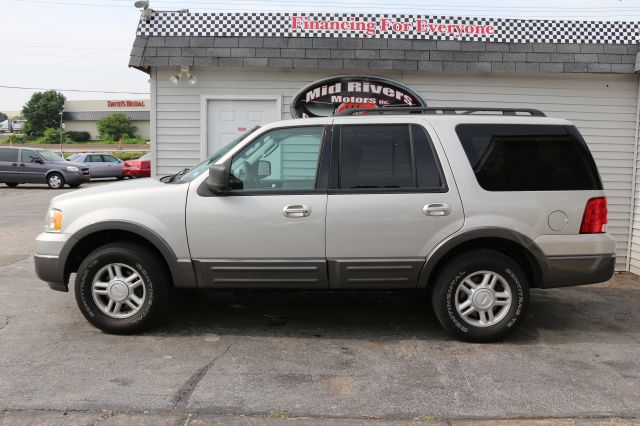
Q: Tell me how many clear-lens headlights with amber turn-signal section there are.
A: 1